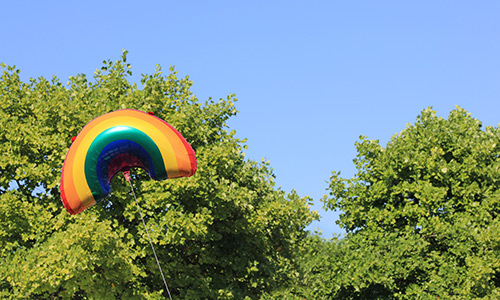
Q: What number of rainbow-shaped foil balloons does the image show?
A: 1